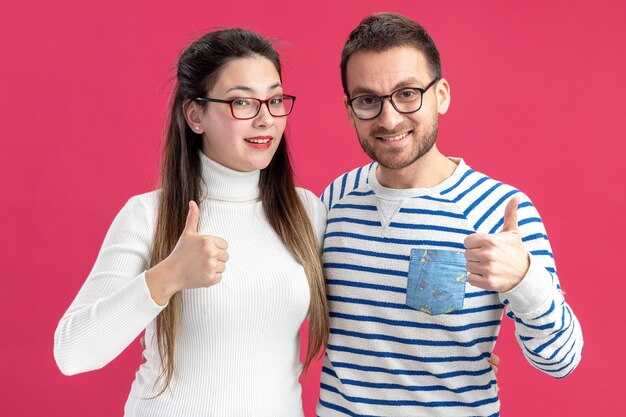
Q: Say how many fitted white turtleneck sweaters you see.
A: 1